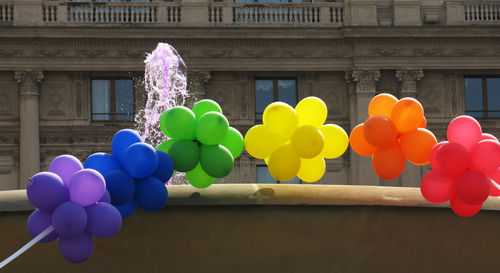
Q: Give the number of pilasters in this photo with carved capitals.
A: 4